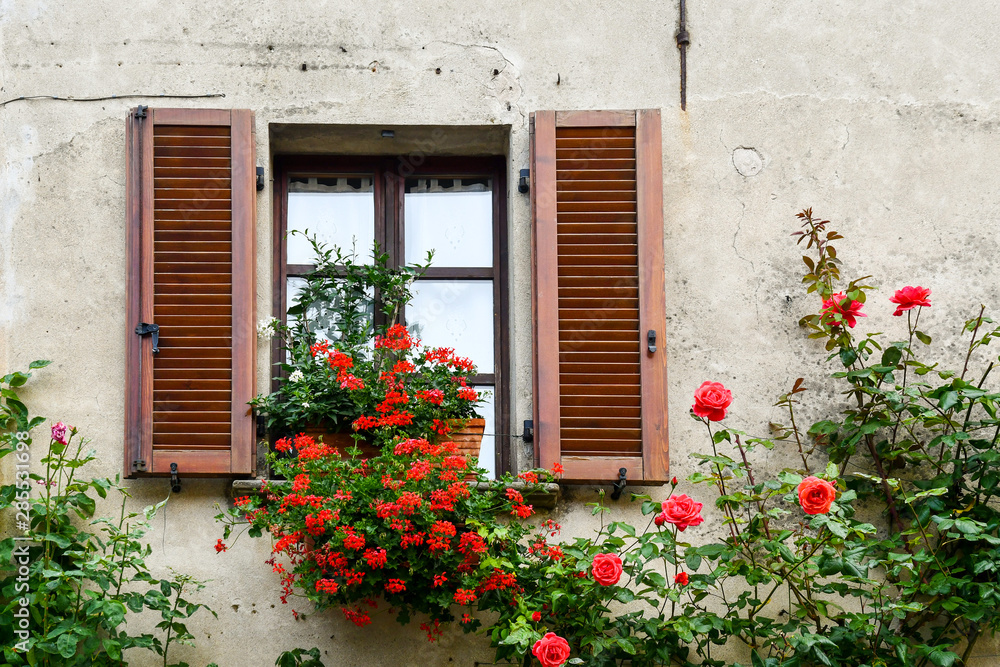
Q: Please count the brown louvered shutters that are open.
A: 2